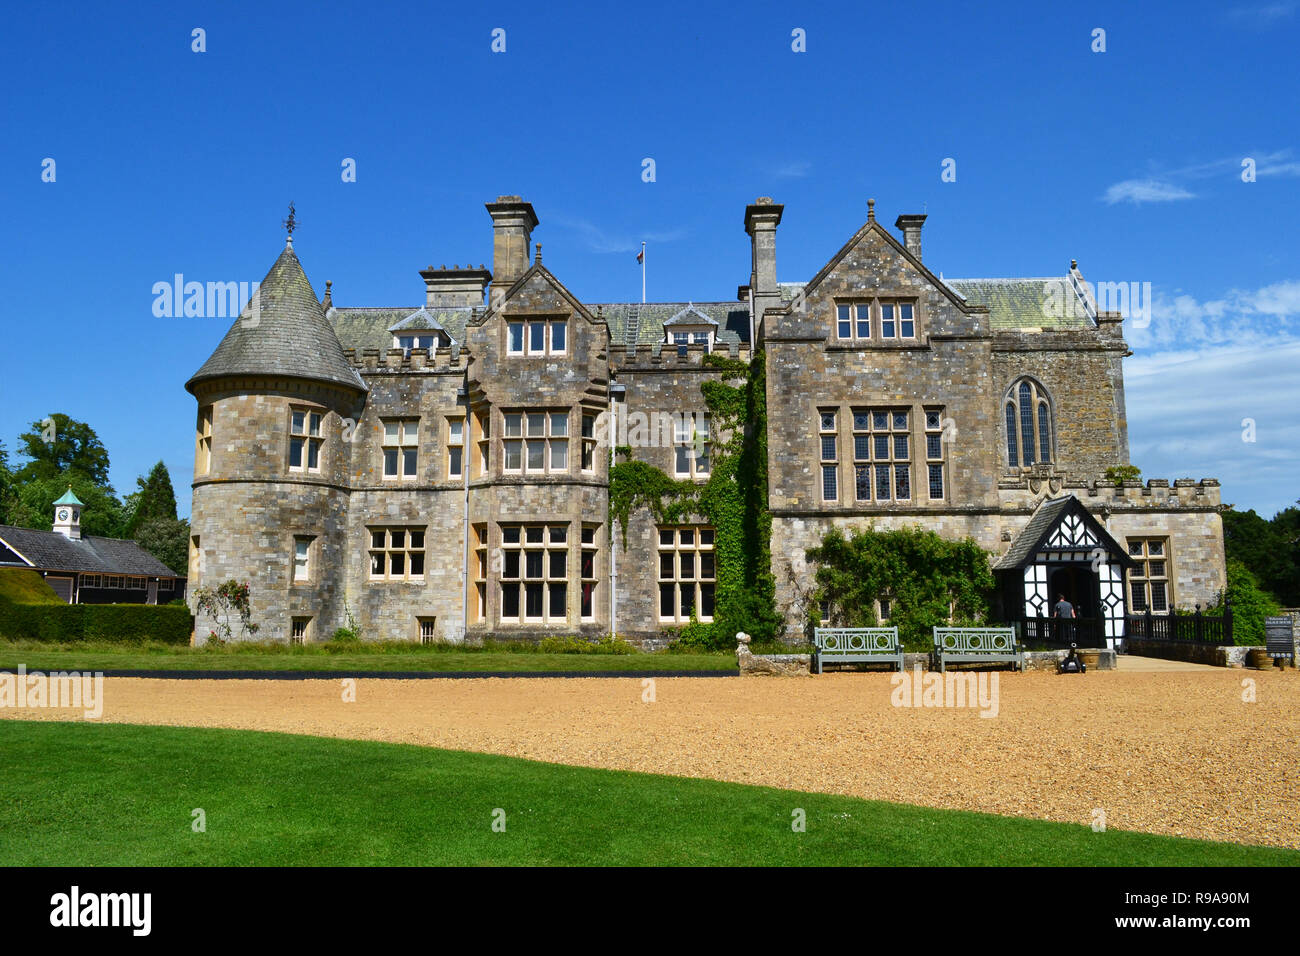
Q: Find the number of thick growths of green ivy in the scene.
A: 2